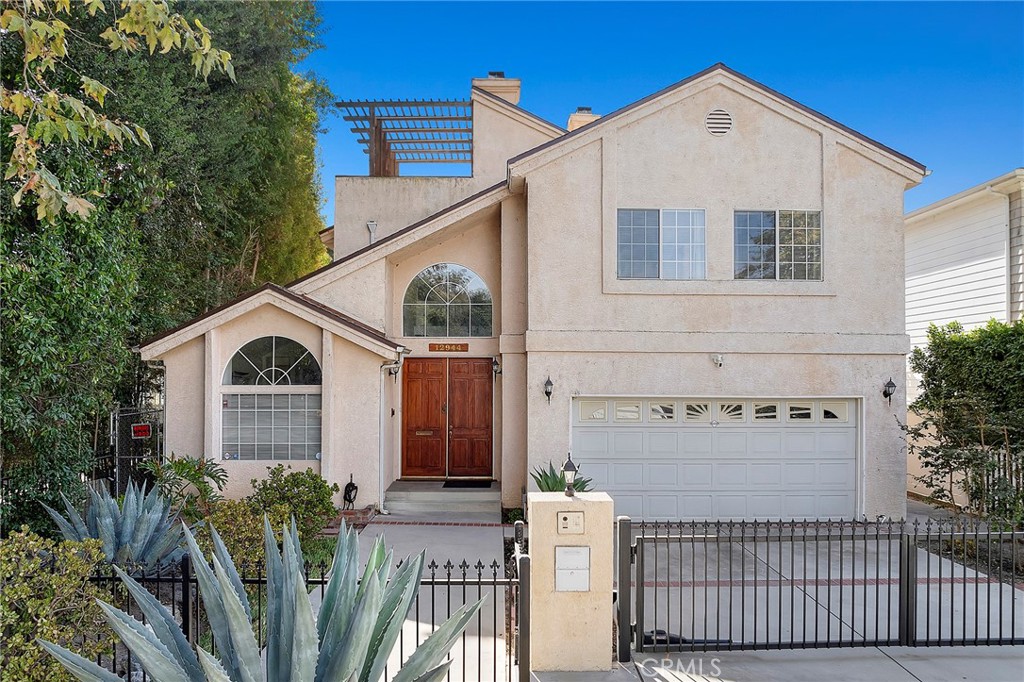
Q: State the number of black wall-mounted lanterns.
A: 4